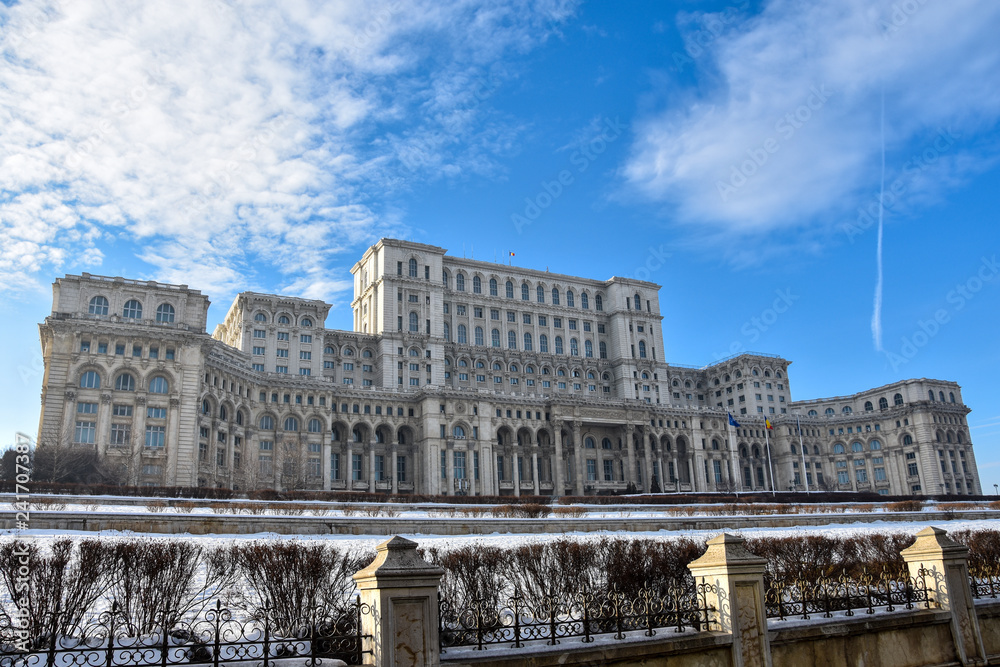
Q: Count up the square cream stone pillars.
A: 3